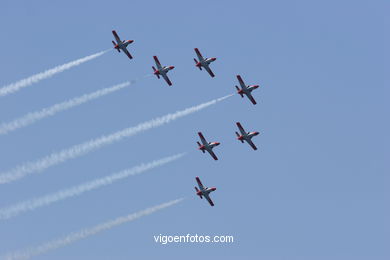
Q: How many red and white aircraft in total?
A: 7